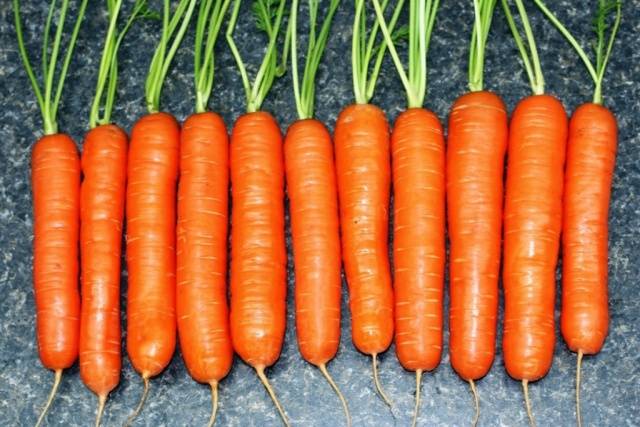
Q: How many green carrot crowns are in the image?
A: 11